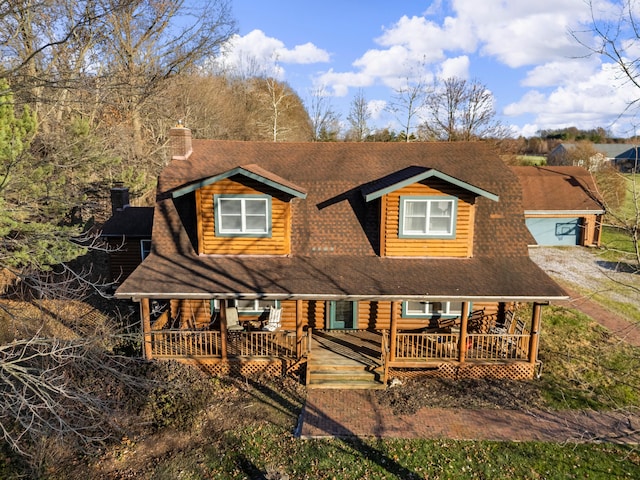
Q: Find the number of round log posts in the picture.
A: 6